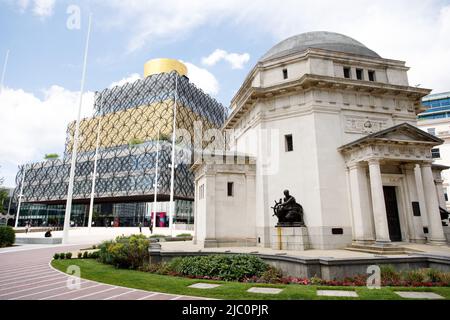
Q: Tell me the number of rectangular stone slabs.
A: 4